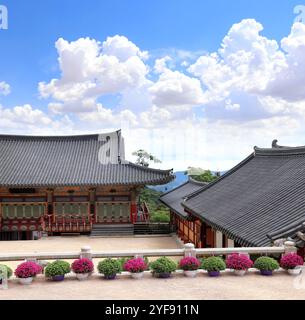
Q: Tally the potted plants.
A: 12